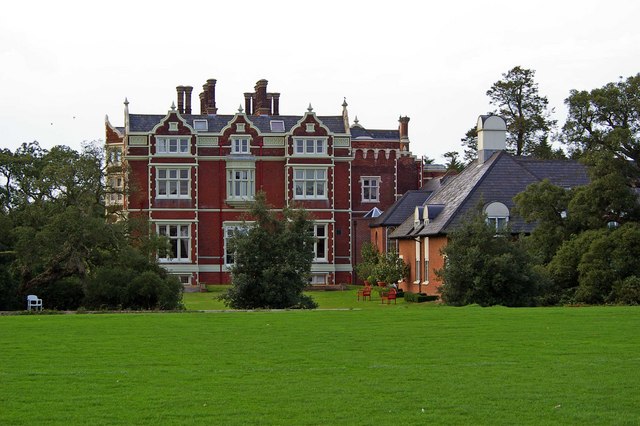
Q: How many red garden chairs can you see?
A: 2